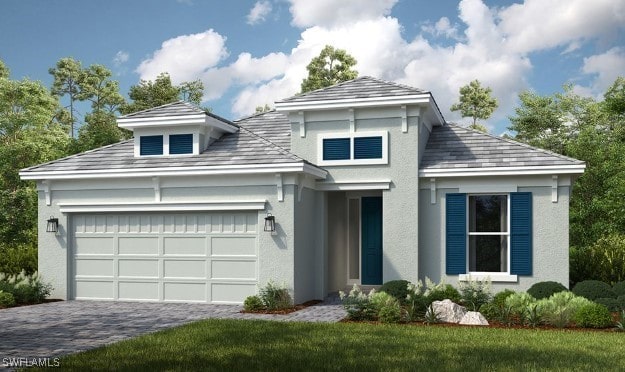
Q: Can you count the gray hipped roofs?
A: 4